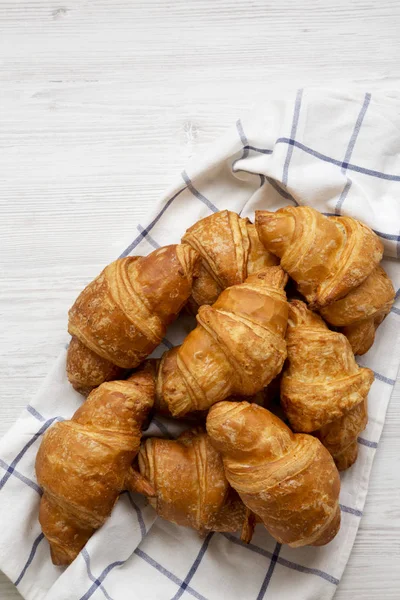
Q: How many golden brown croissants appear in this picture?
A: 8